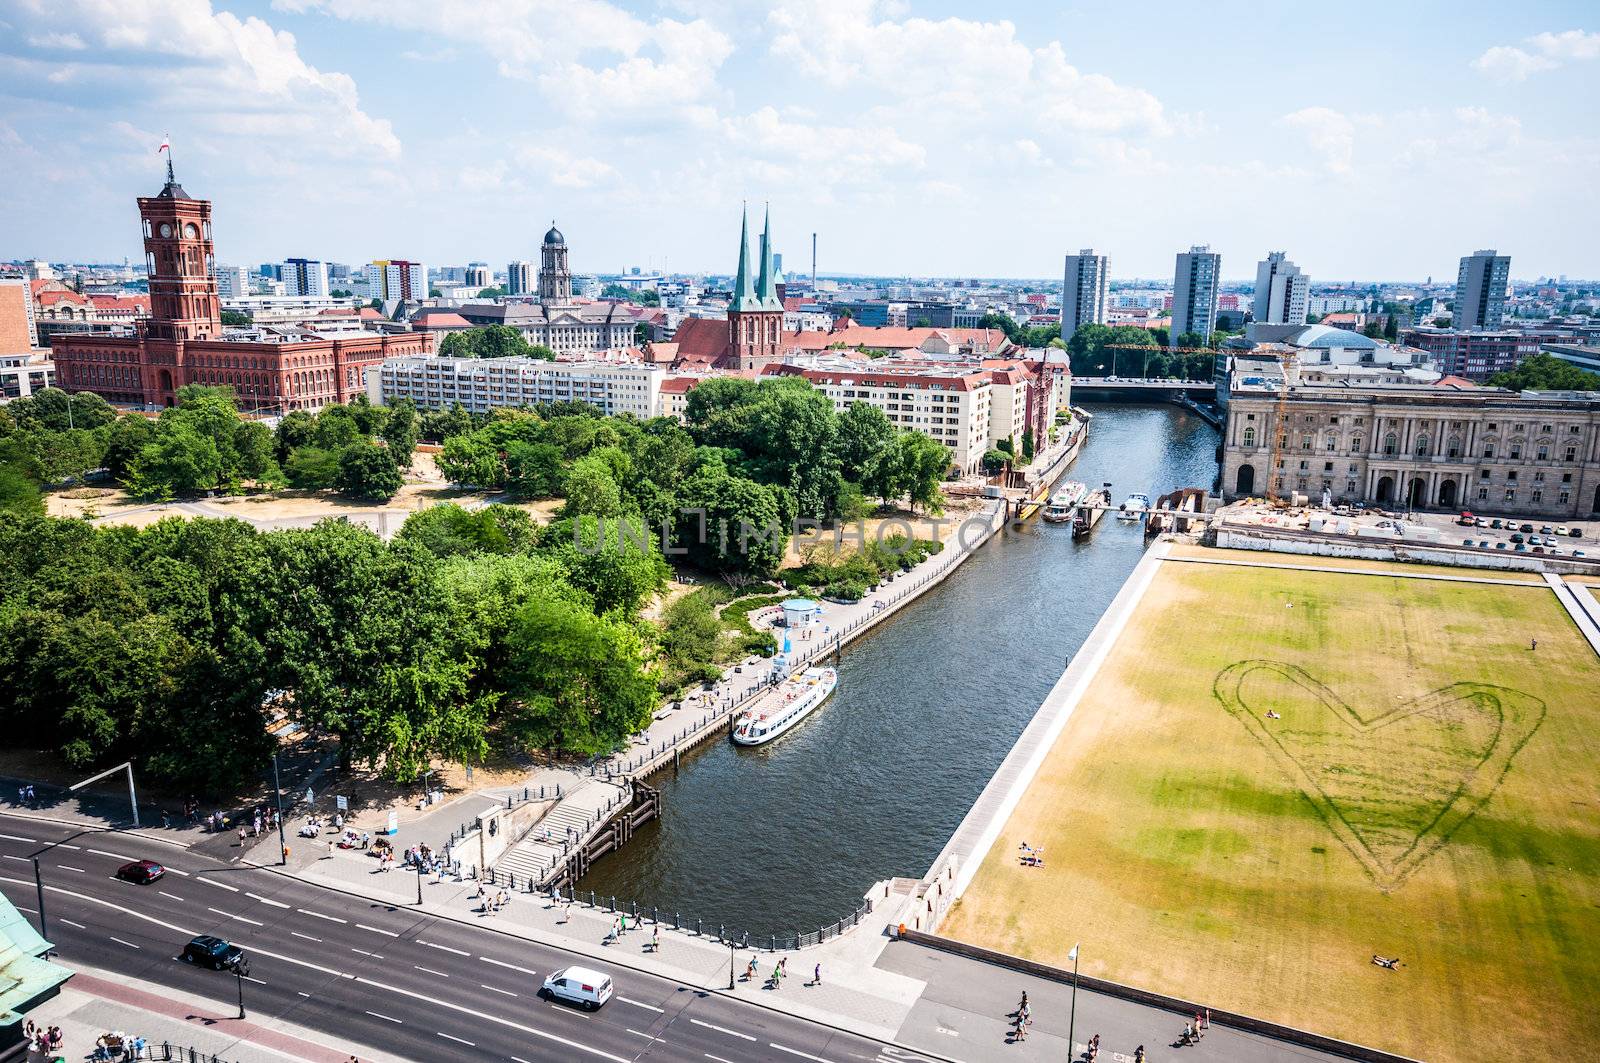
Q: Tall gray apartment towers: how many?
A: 4